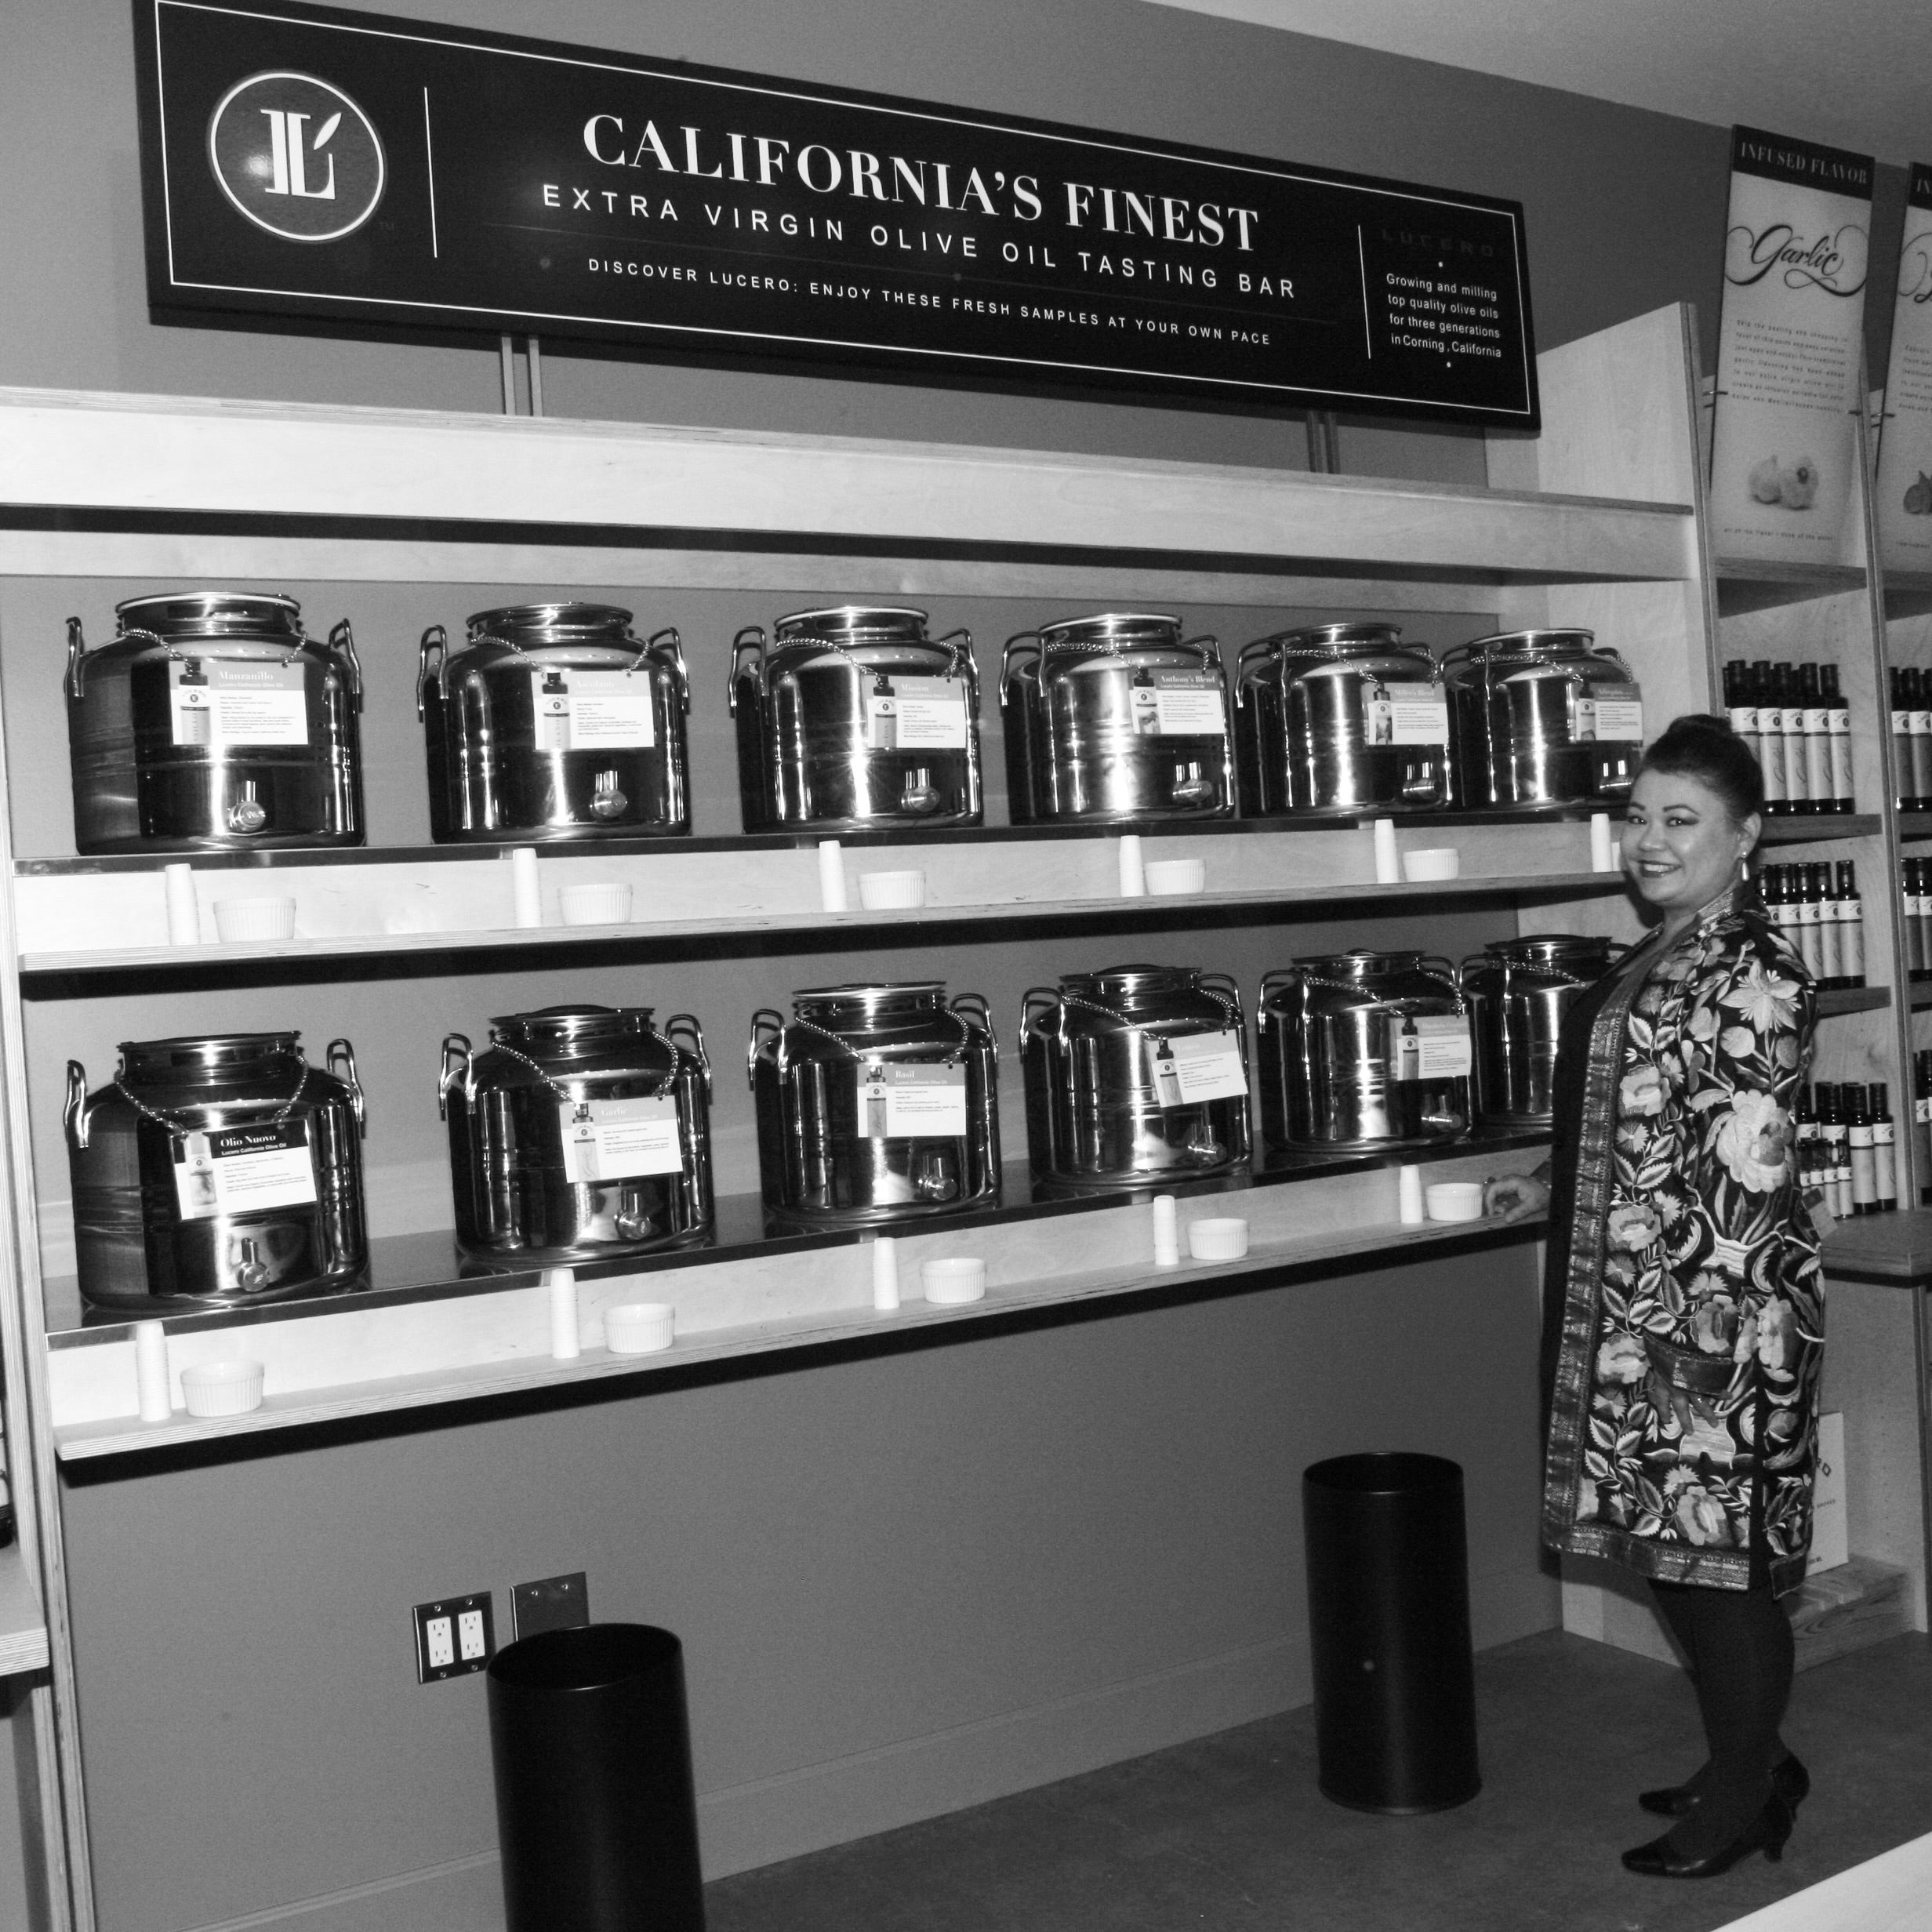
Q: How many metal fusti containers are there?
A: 12